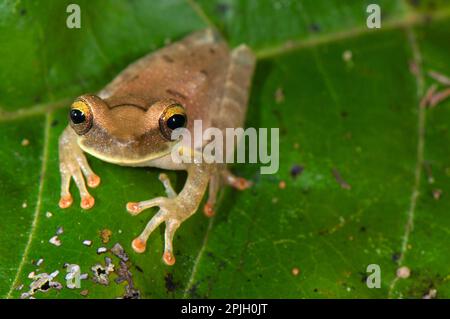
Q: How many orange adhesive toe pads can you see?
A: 8